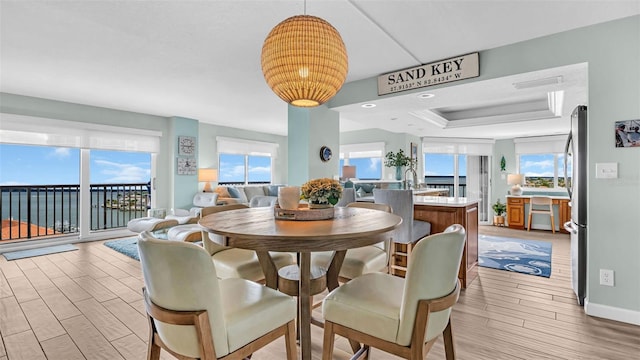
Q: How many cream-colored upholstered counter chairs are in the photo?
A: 4